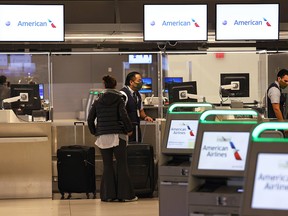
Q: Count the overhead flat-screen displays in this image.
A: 3